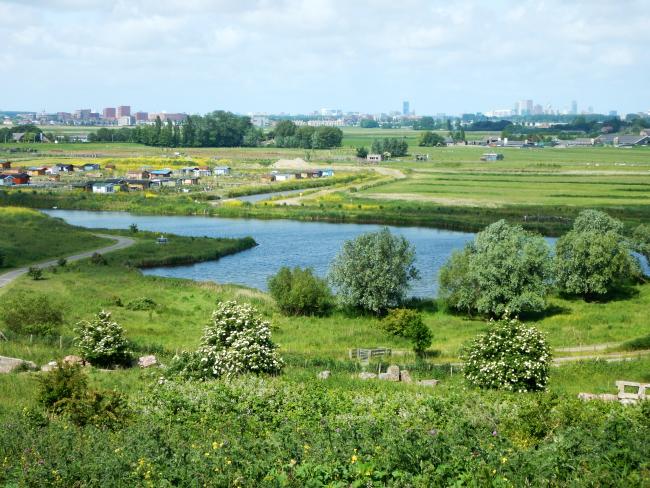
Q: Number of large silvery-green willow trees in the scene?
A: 3